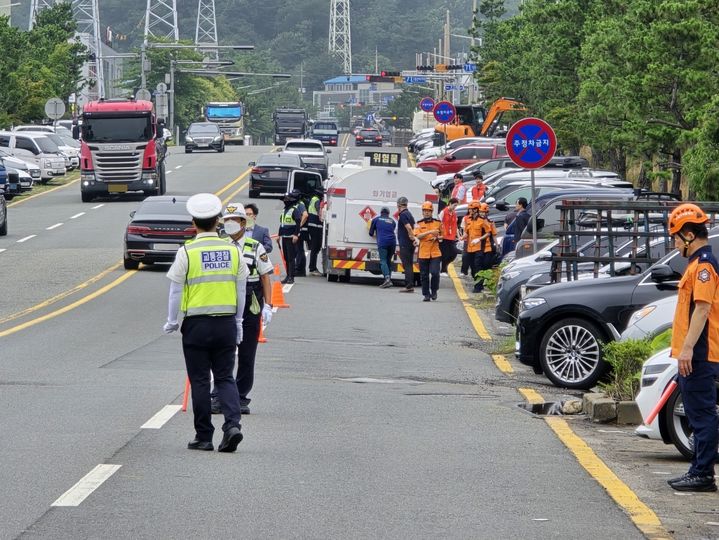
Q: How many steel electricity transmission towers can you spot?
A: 4